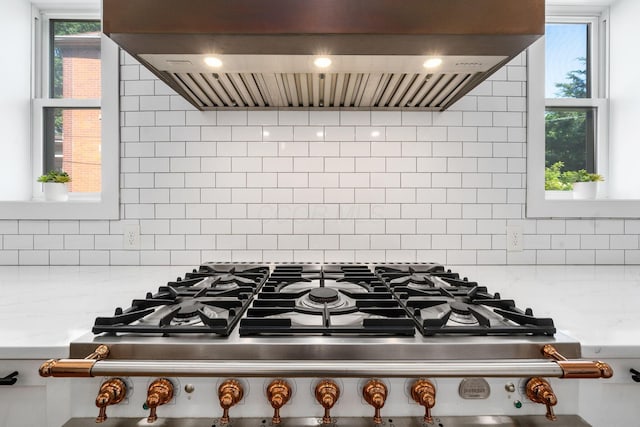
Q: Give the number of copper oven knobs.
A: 8